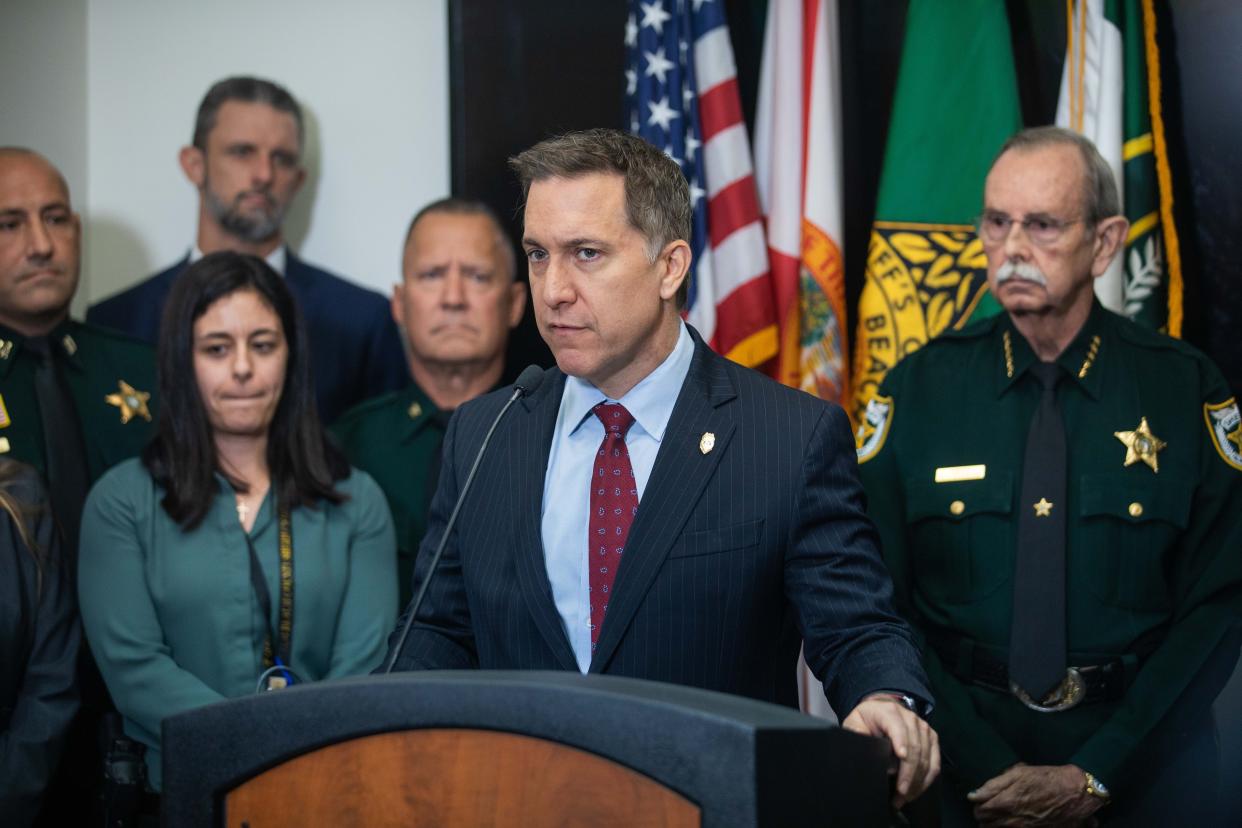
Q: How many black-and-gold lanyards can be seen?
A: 1